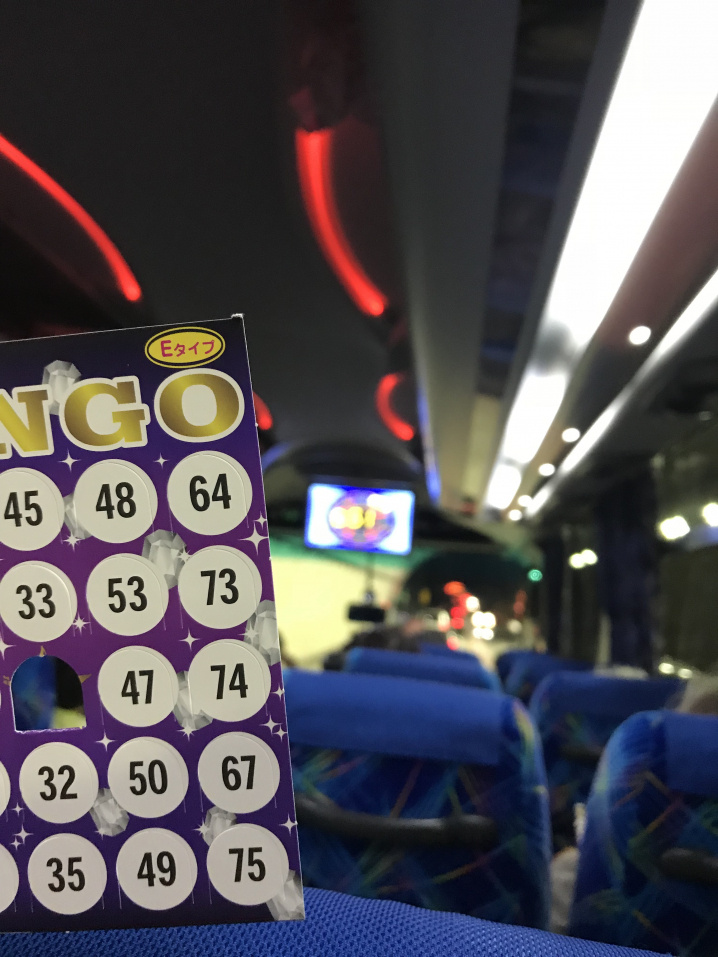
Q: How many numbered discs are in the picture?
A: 14